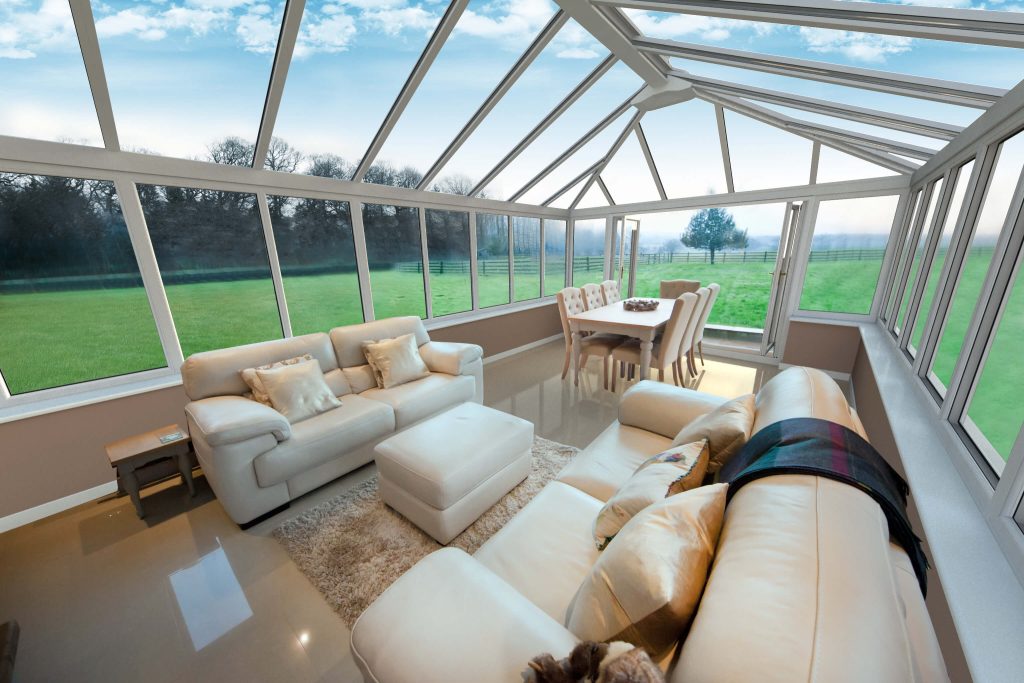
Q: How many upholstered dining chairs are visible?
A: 7